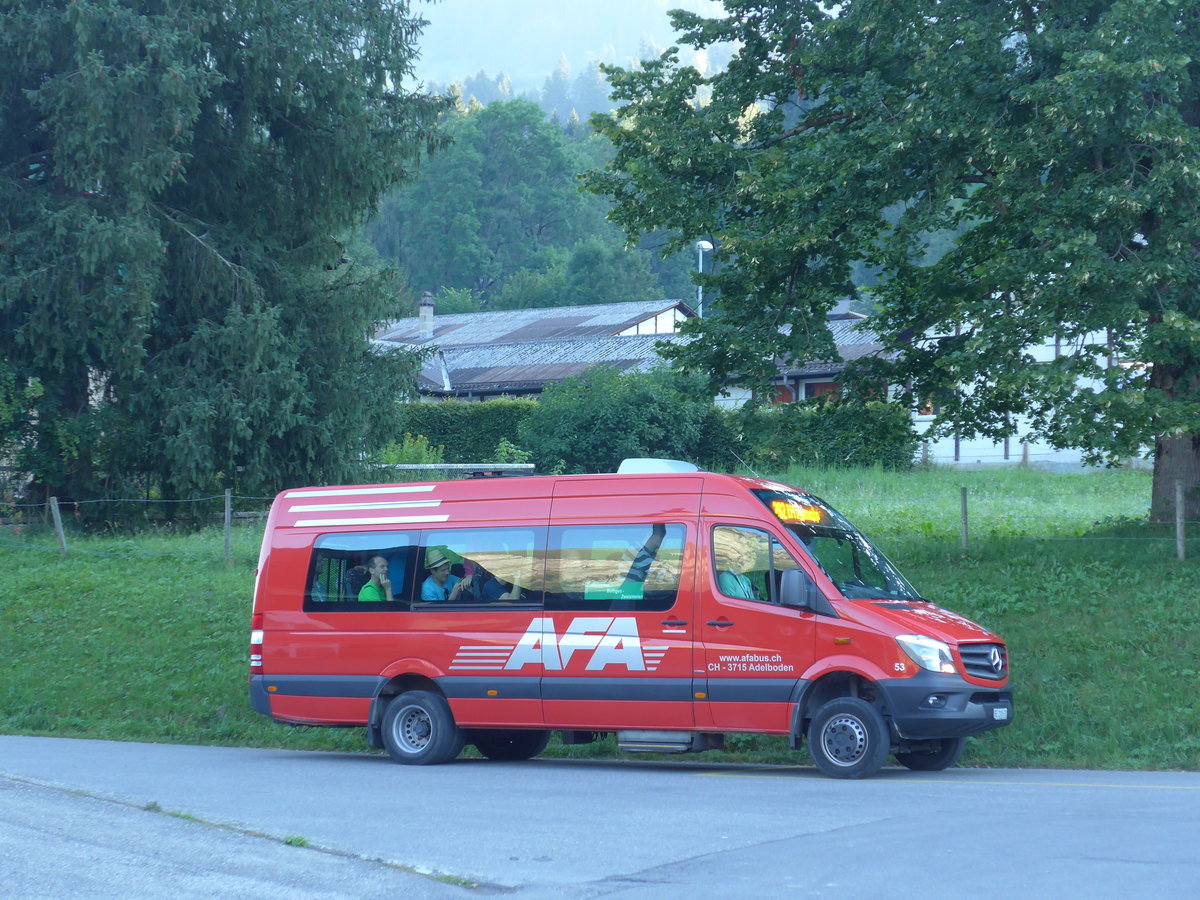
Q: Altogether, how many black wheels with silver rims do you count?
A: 2